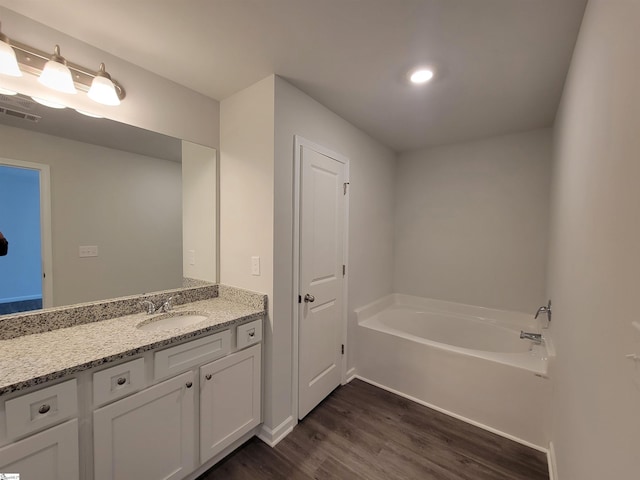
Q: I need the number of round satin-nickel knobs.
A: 6